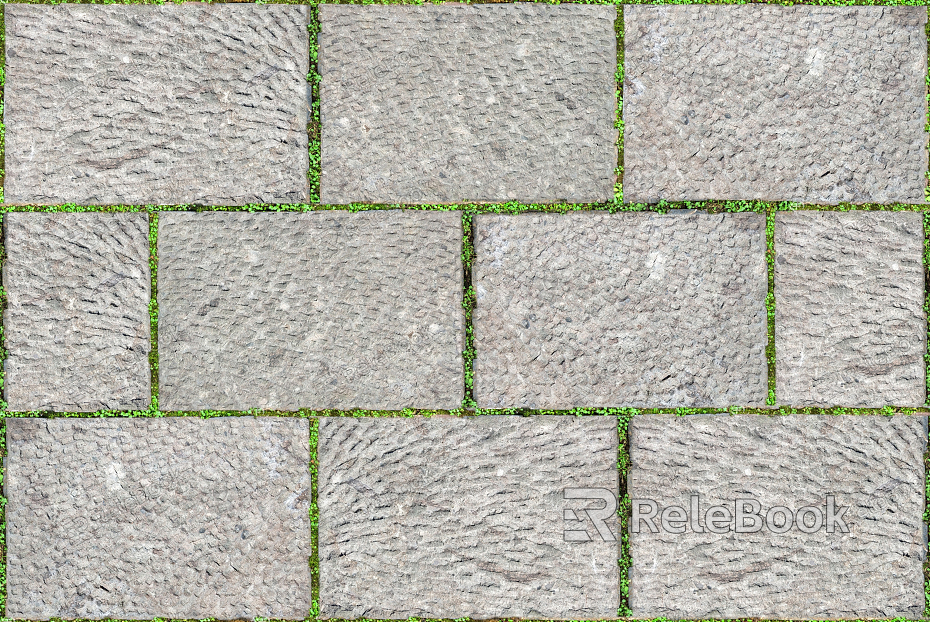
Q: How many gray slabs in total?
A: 10